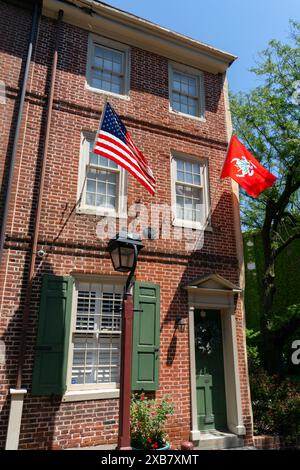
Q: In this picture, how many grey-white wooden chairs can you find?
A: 0